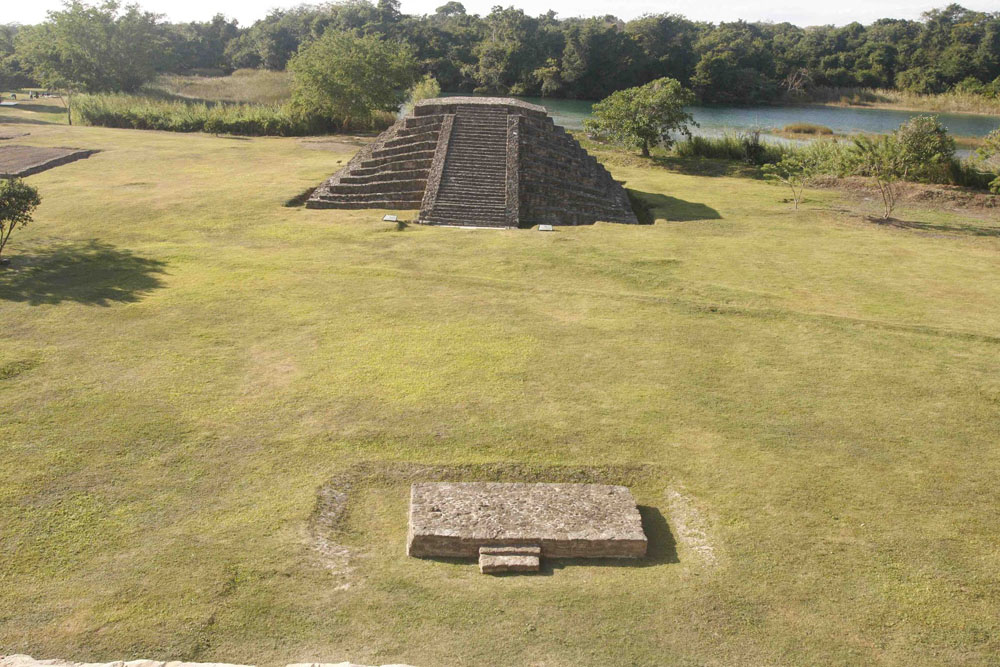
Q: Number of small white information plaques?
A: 2